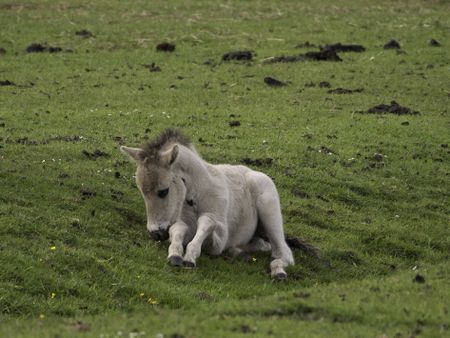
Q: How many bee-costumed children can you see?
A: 0